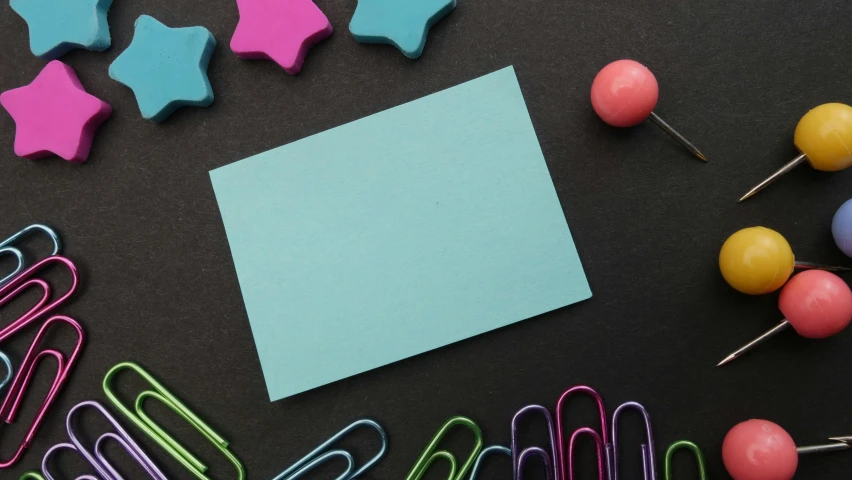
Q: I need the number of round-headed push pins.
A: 6